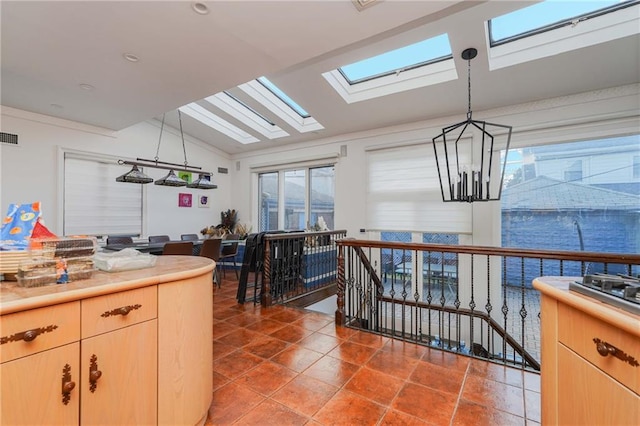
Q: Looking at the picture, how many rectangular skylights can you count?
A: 5